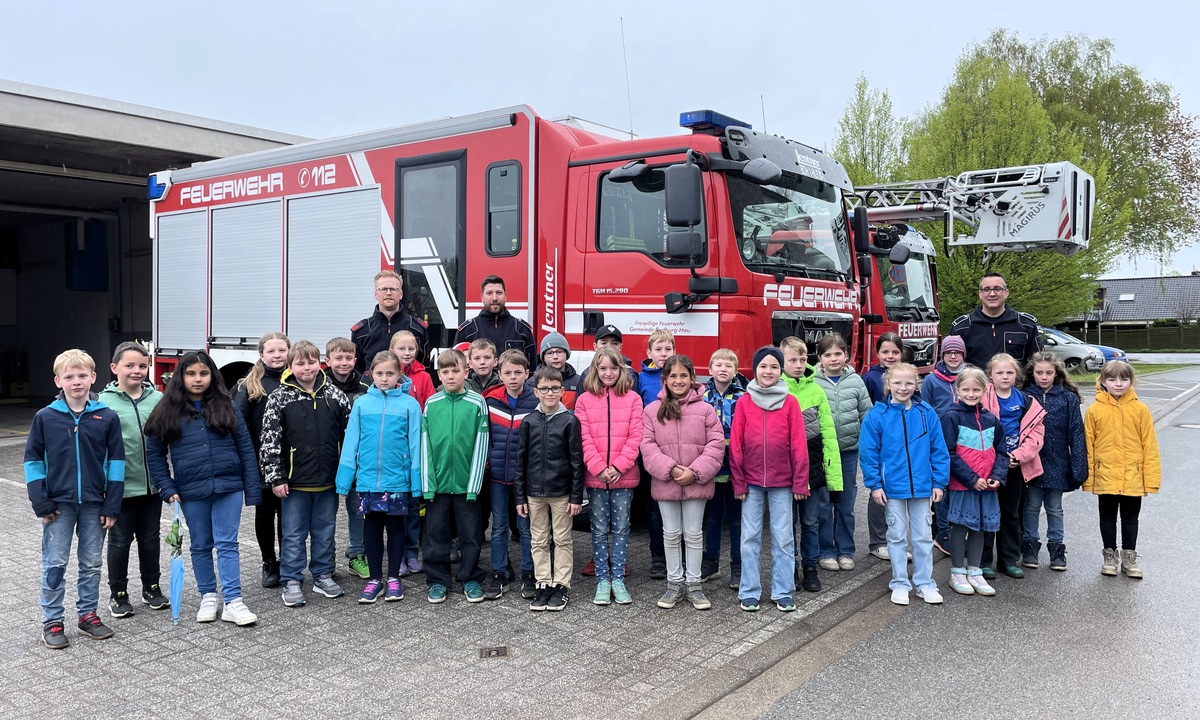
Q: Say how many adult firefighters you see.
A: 3